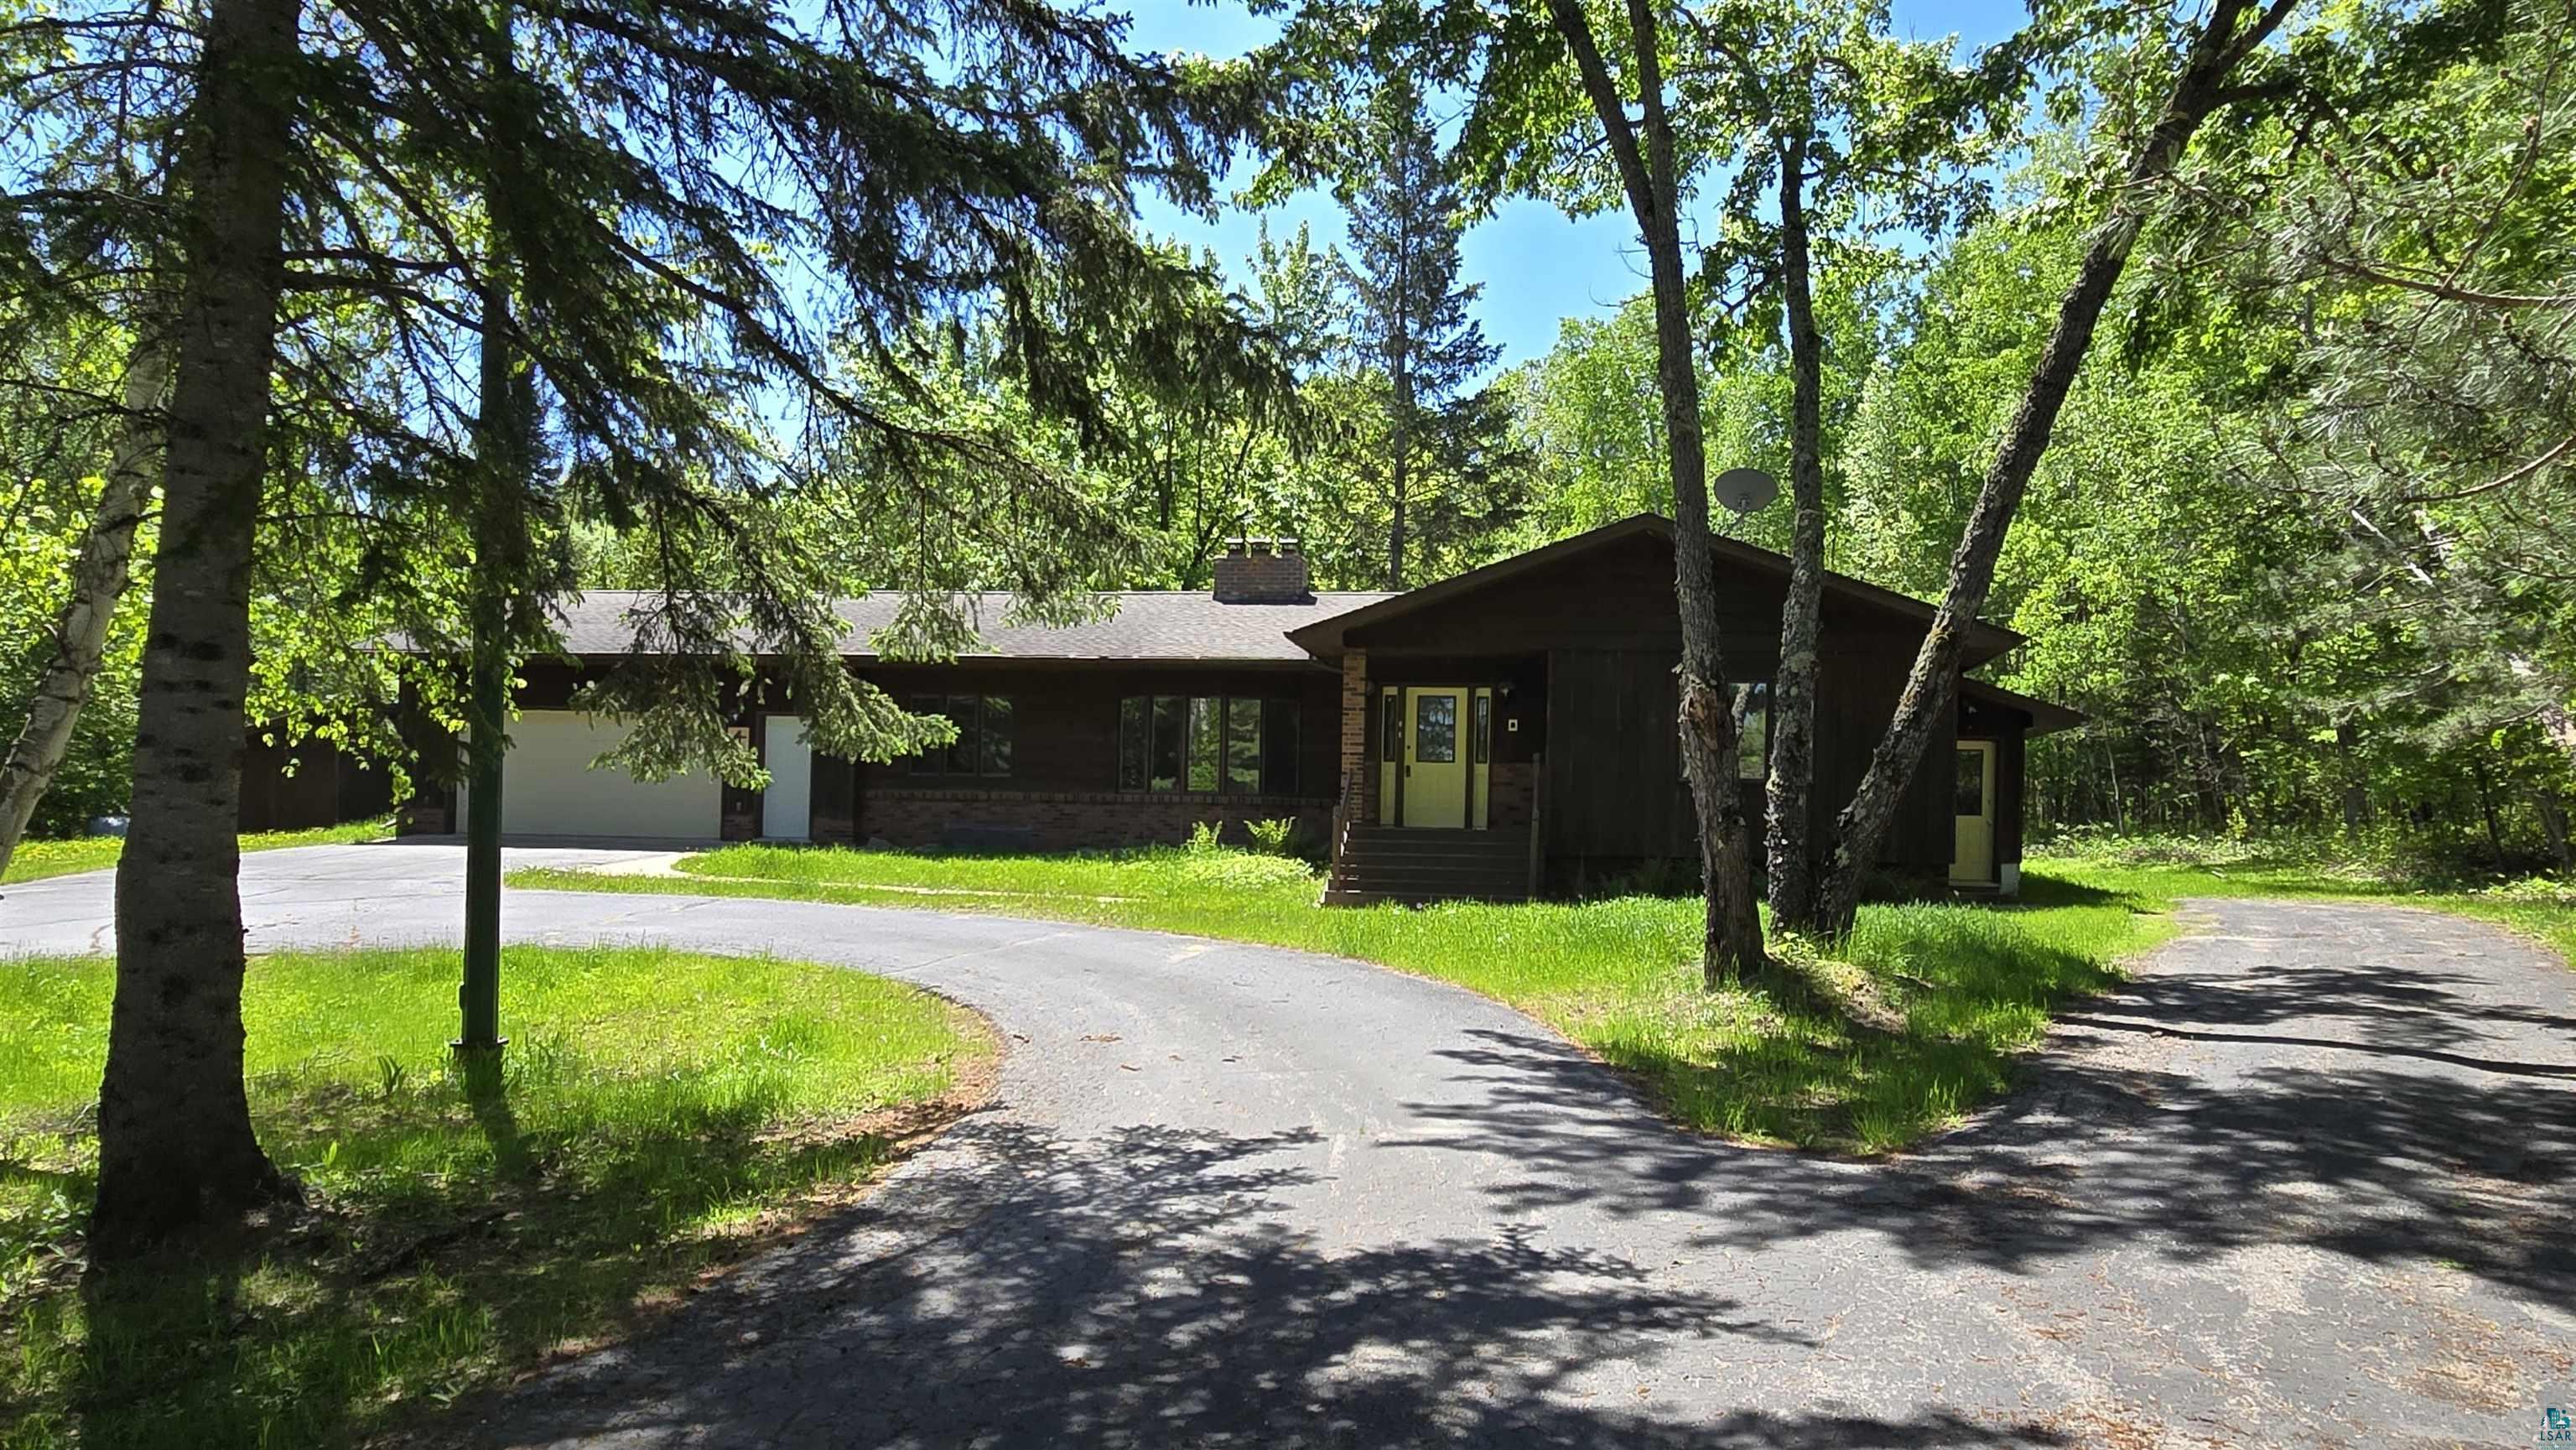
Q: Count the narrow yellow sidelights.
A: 2